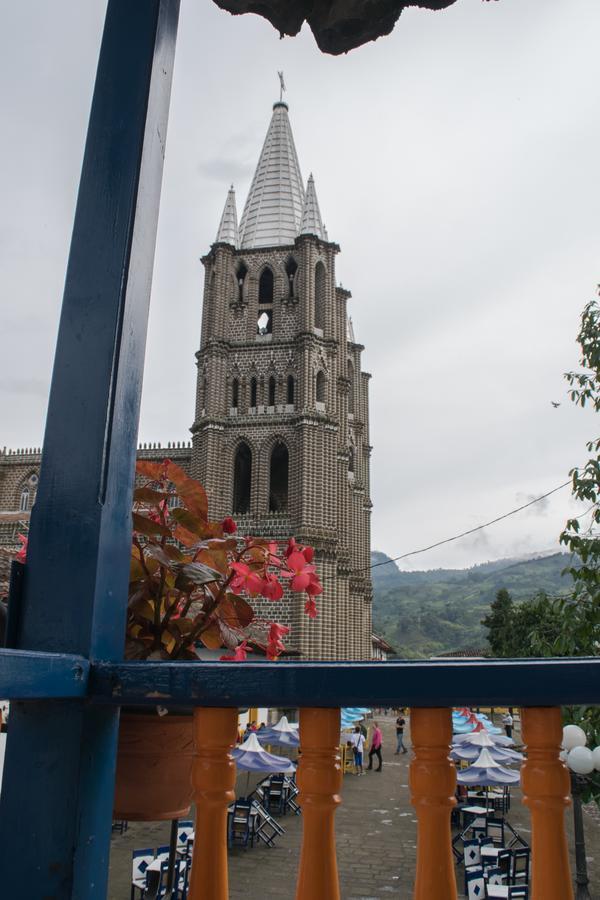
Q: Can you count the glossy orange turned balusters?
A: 4